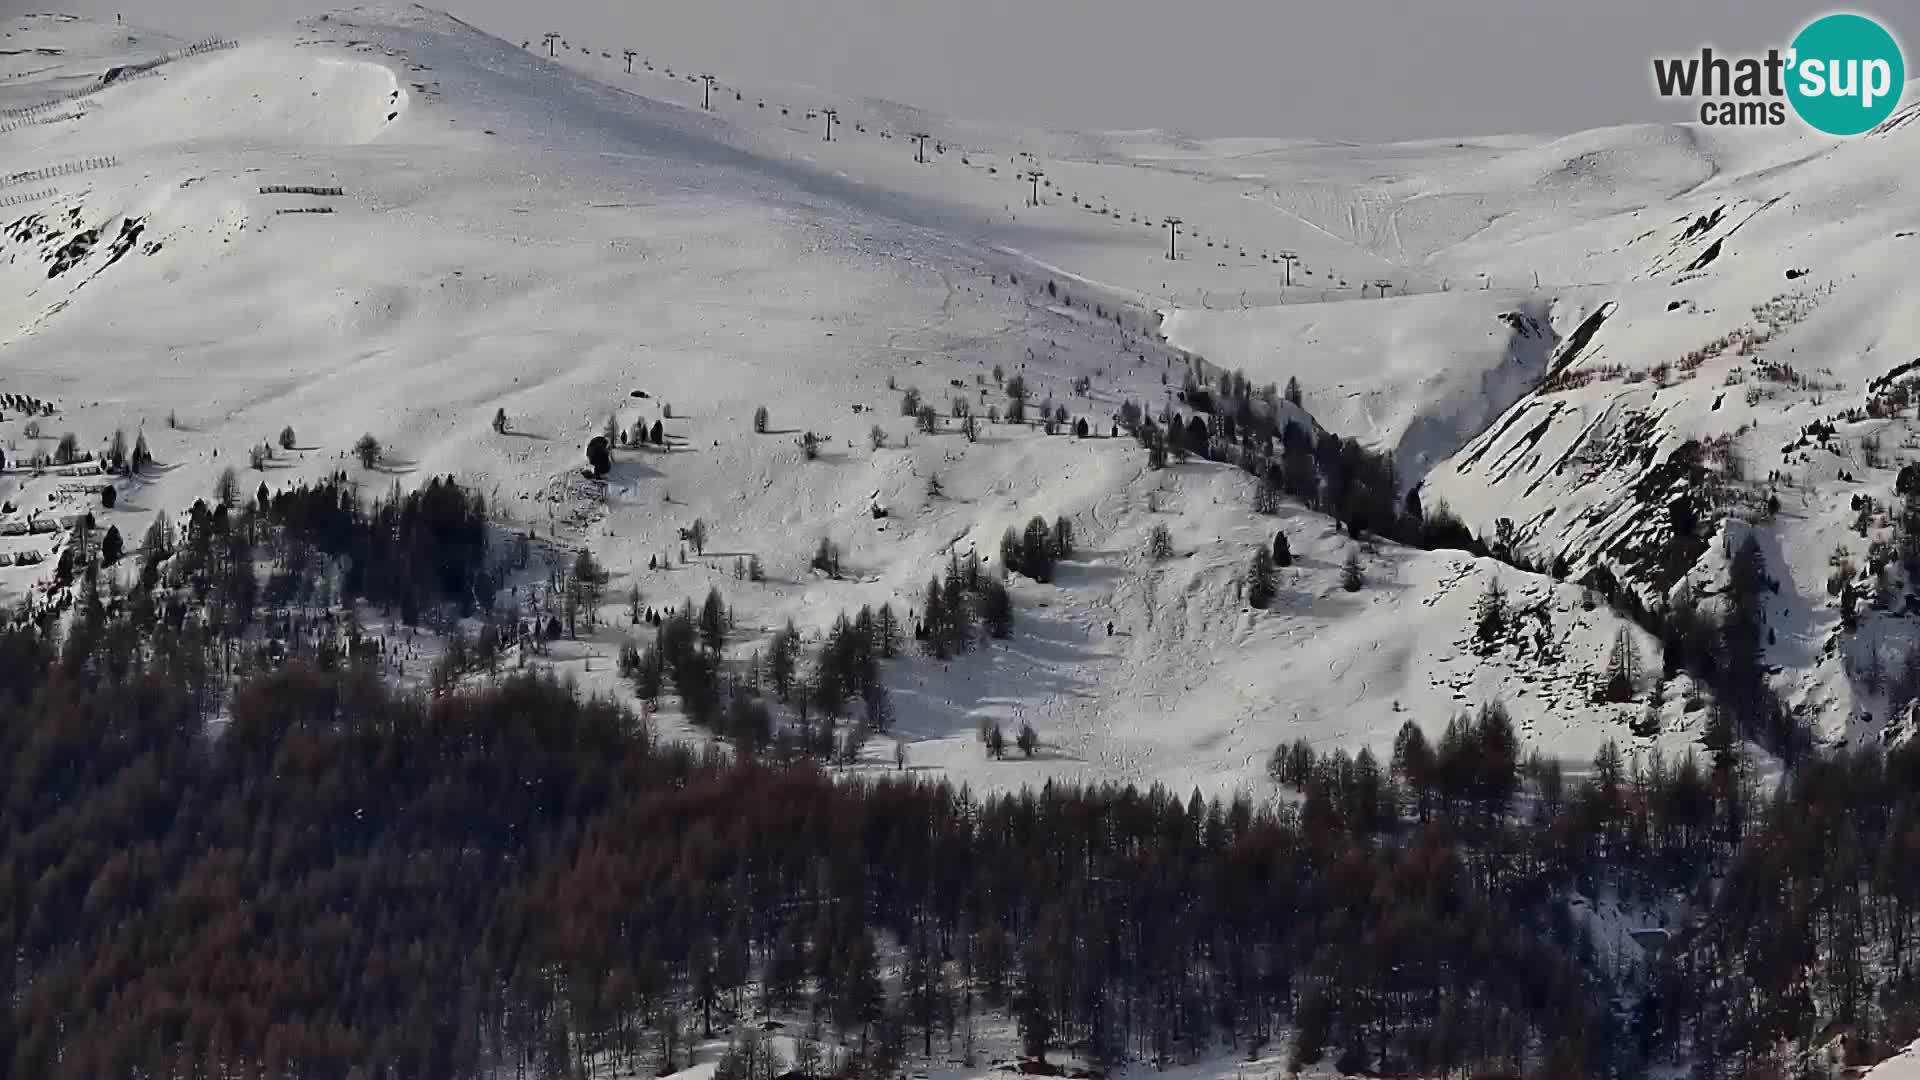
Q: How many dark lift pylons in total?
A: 9